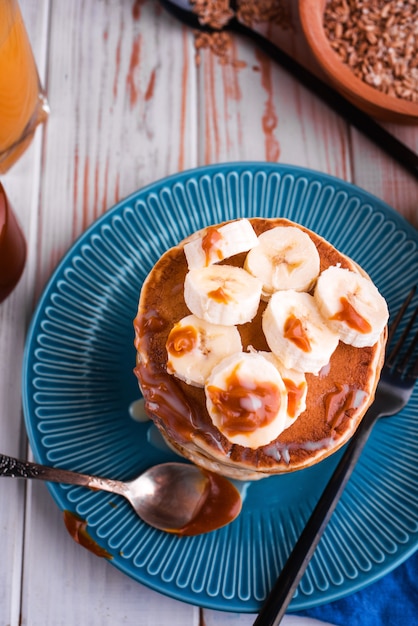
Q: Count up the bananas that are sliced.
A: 8